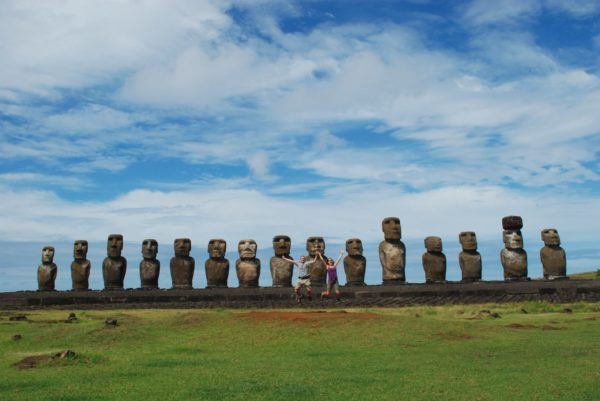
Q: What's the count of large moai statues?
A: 15